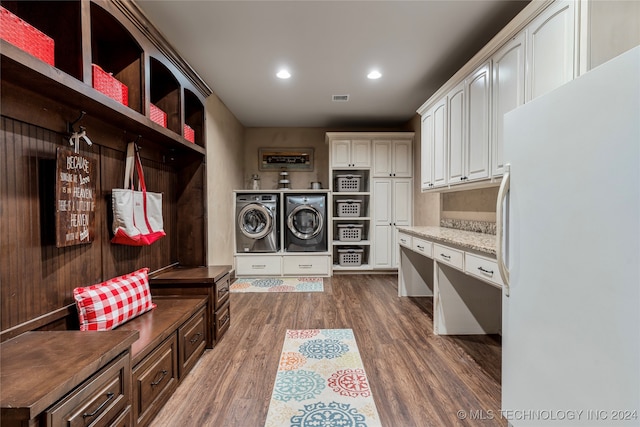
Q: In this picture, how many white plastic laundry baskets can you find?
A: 4